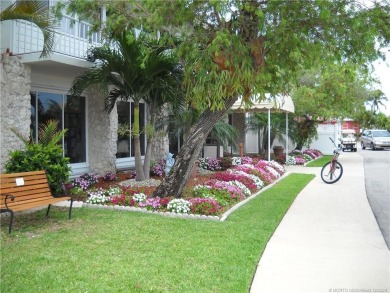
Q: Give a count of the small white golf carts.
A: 1